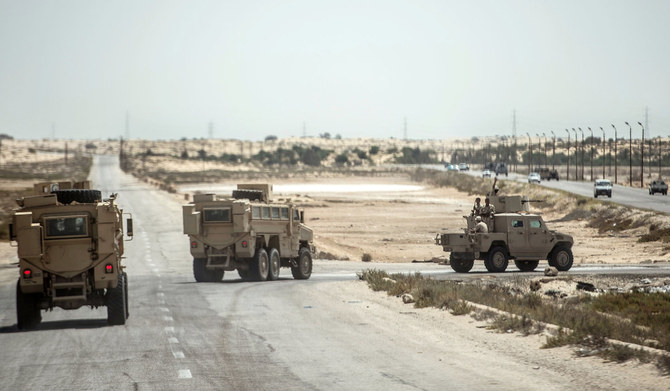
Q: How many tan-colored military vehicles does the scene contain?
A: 3